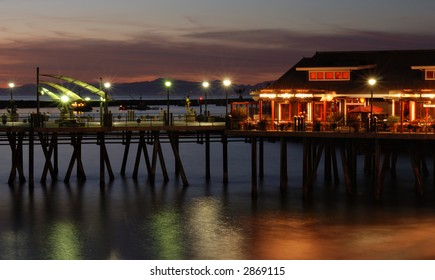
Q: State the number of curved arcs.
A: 3